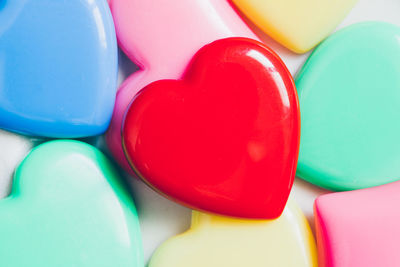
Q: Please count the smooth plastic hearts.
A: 8